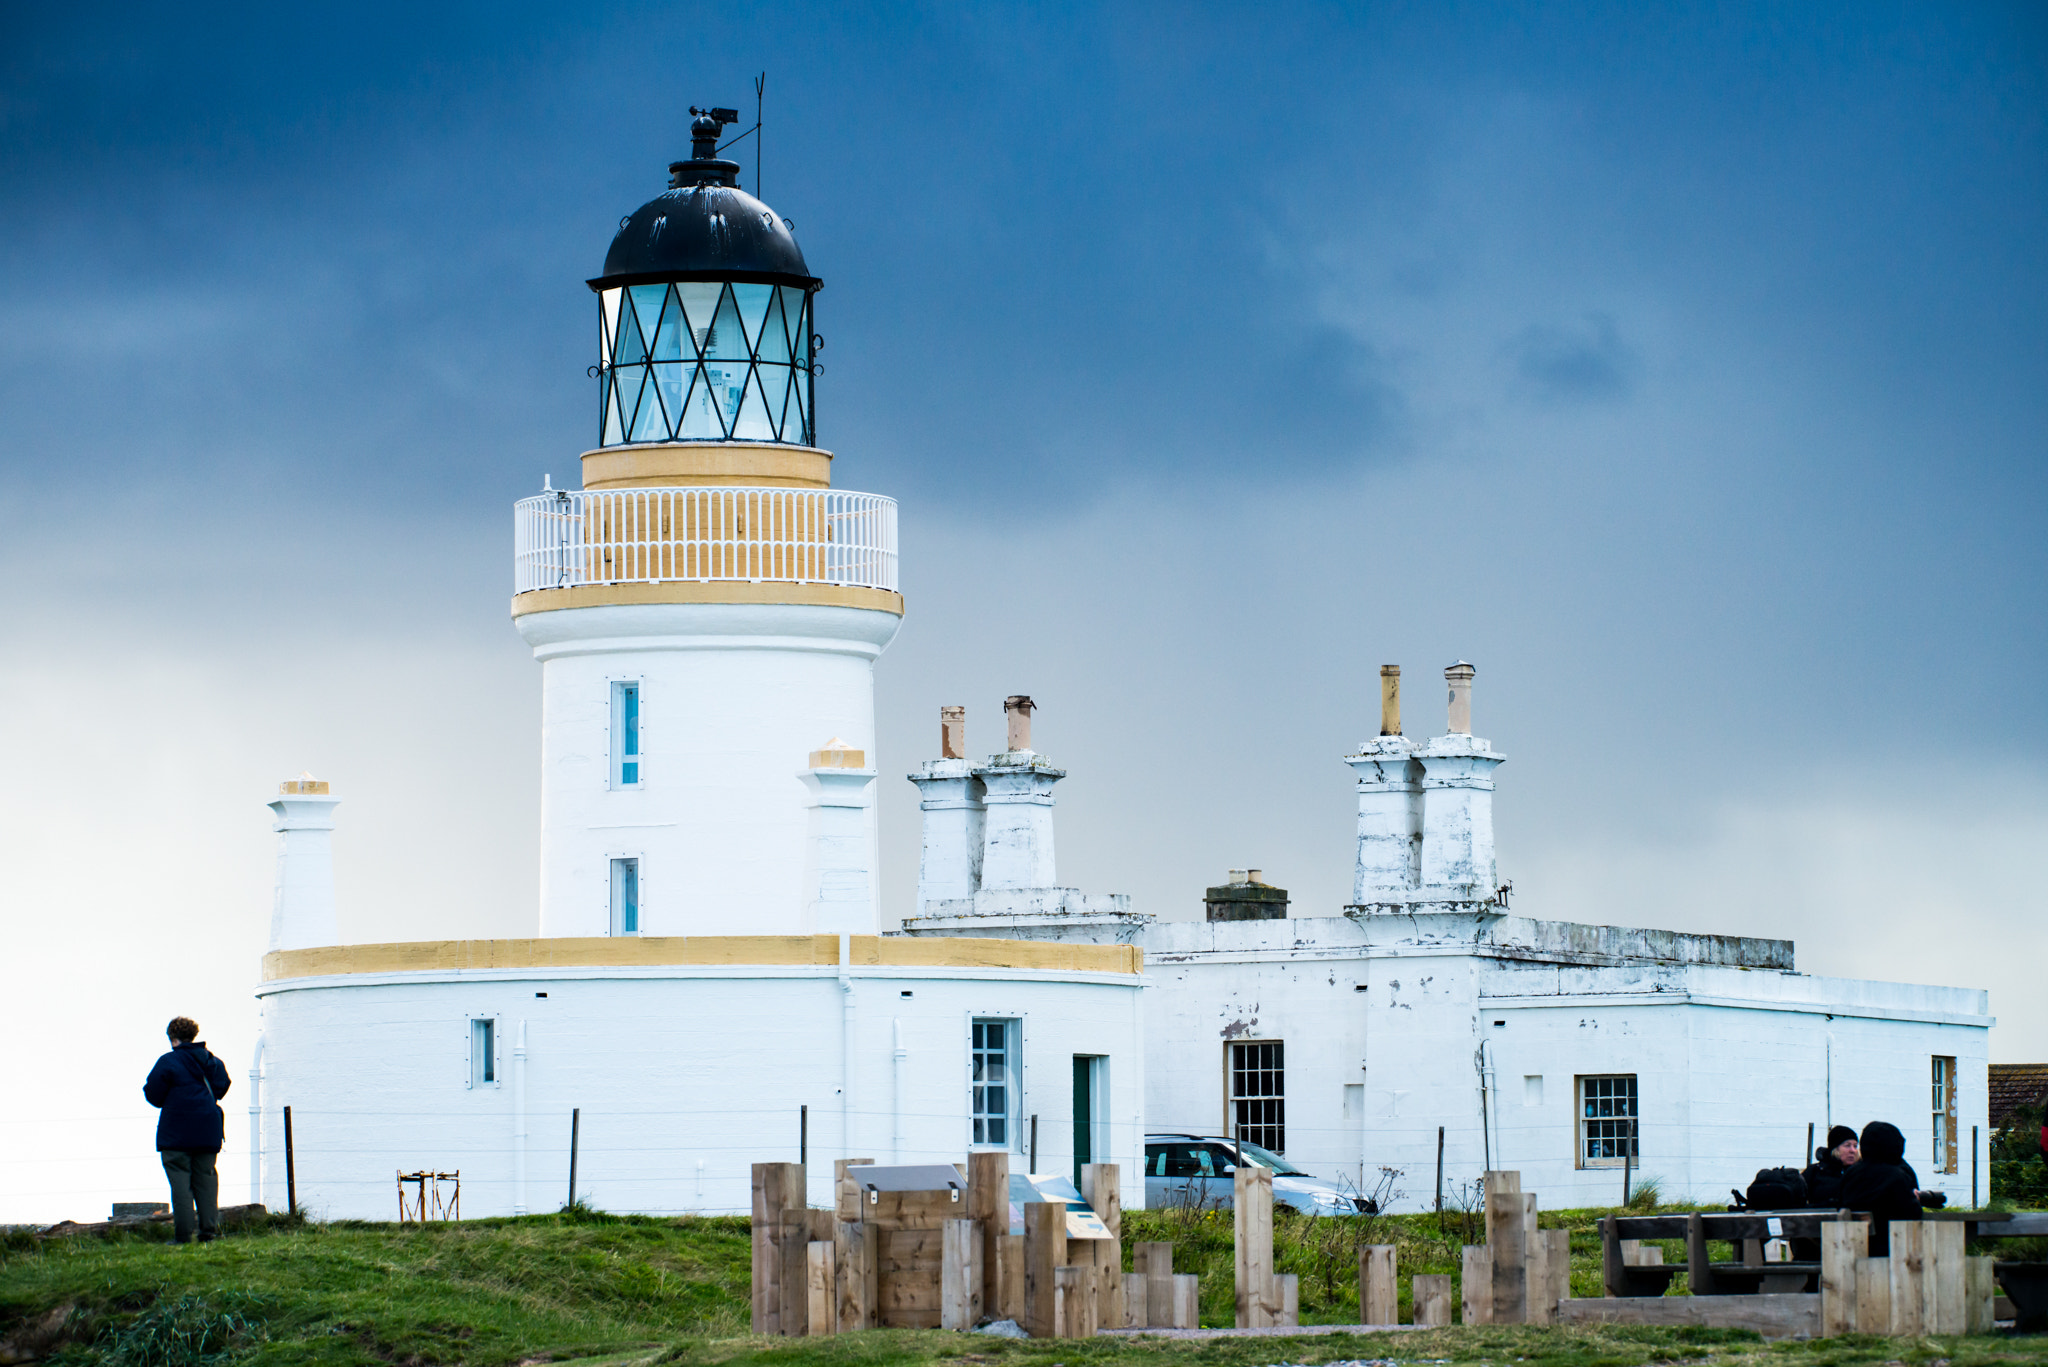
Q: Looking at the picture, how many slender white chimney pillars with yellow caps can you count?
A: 2